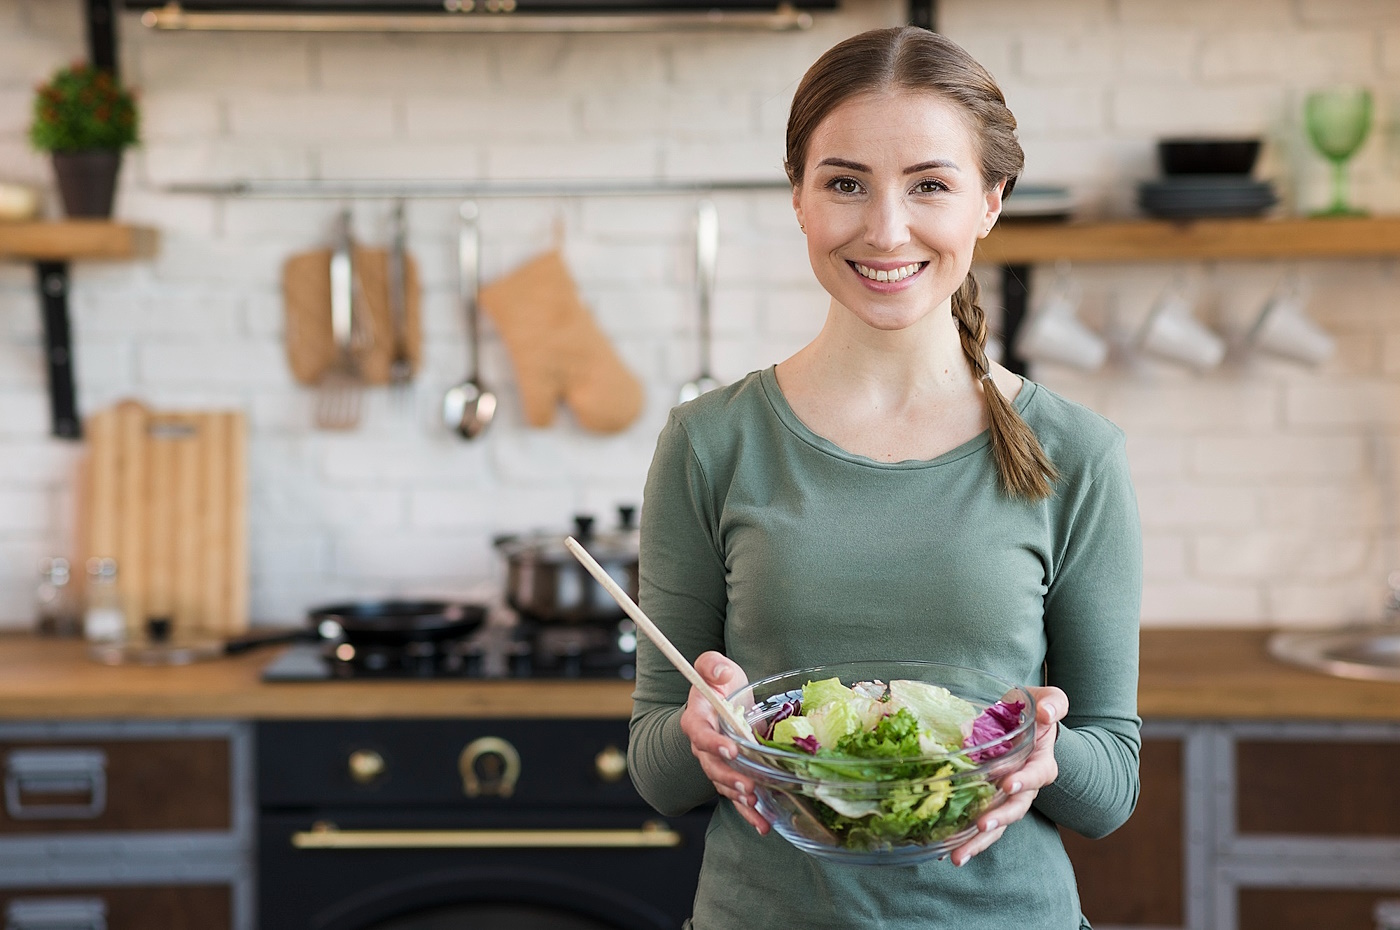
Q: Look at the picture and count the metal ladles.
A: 2